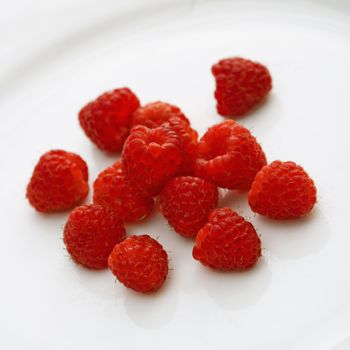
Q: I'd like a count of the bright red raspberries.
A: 13